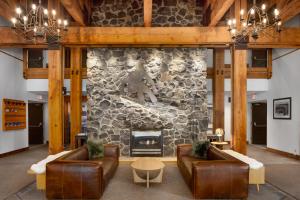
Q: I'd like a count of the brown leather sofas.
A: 2